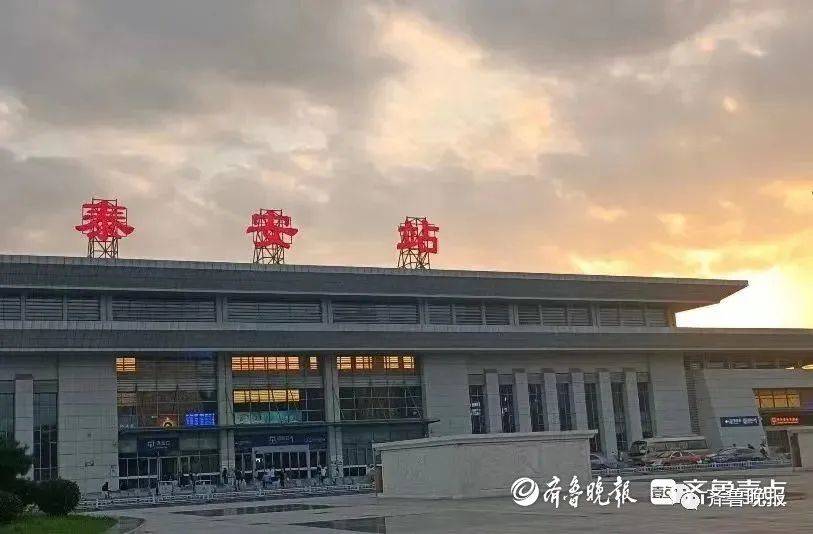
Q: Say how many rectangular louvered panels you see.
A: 15